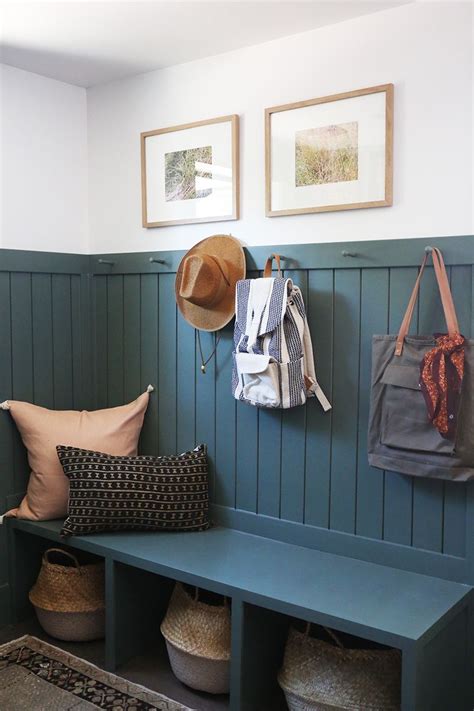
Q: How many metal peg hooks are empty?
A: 3